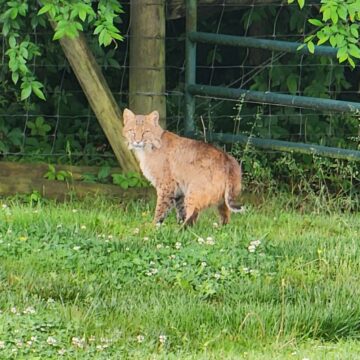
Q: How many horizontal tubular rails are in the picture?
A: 3